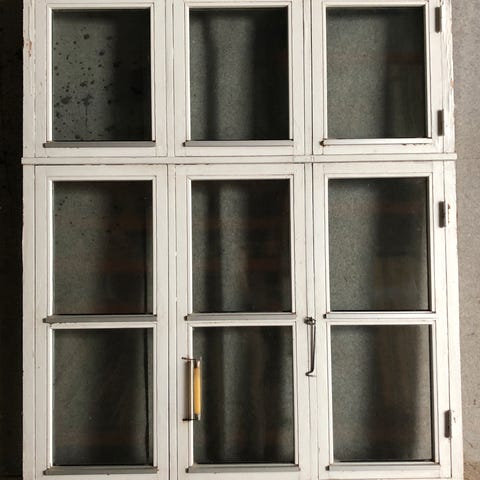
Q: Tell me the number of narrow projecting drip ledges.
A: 9